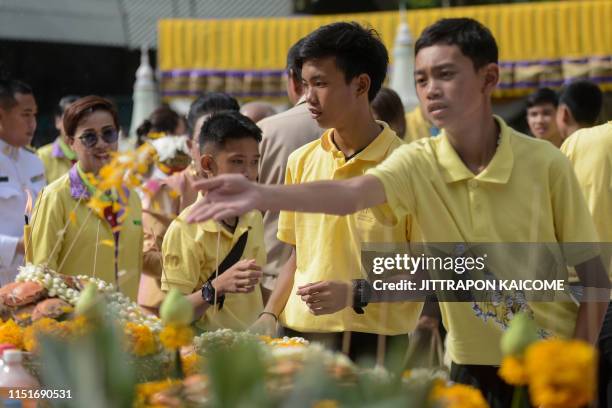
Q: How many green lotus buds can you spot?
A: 3